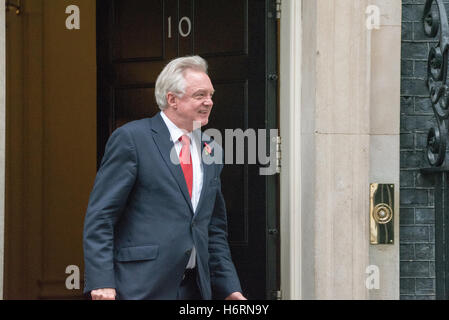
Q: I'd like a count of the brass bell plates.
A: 1